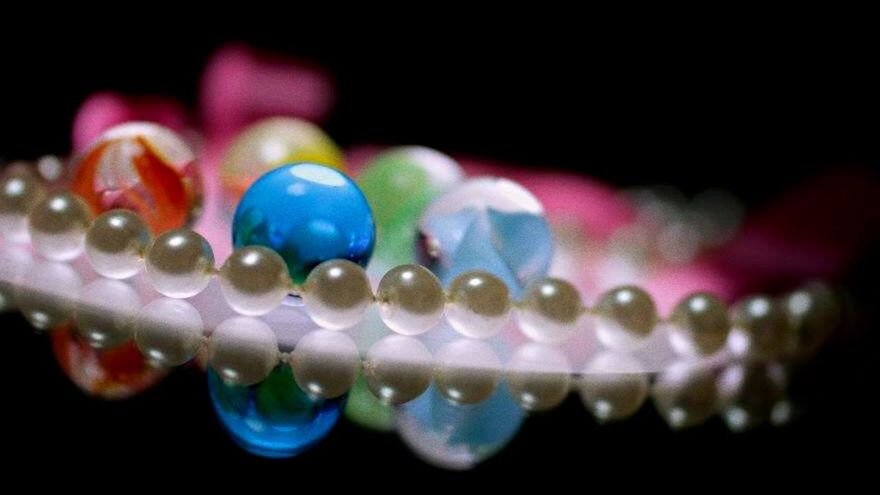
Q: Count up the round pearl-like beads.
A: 13